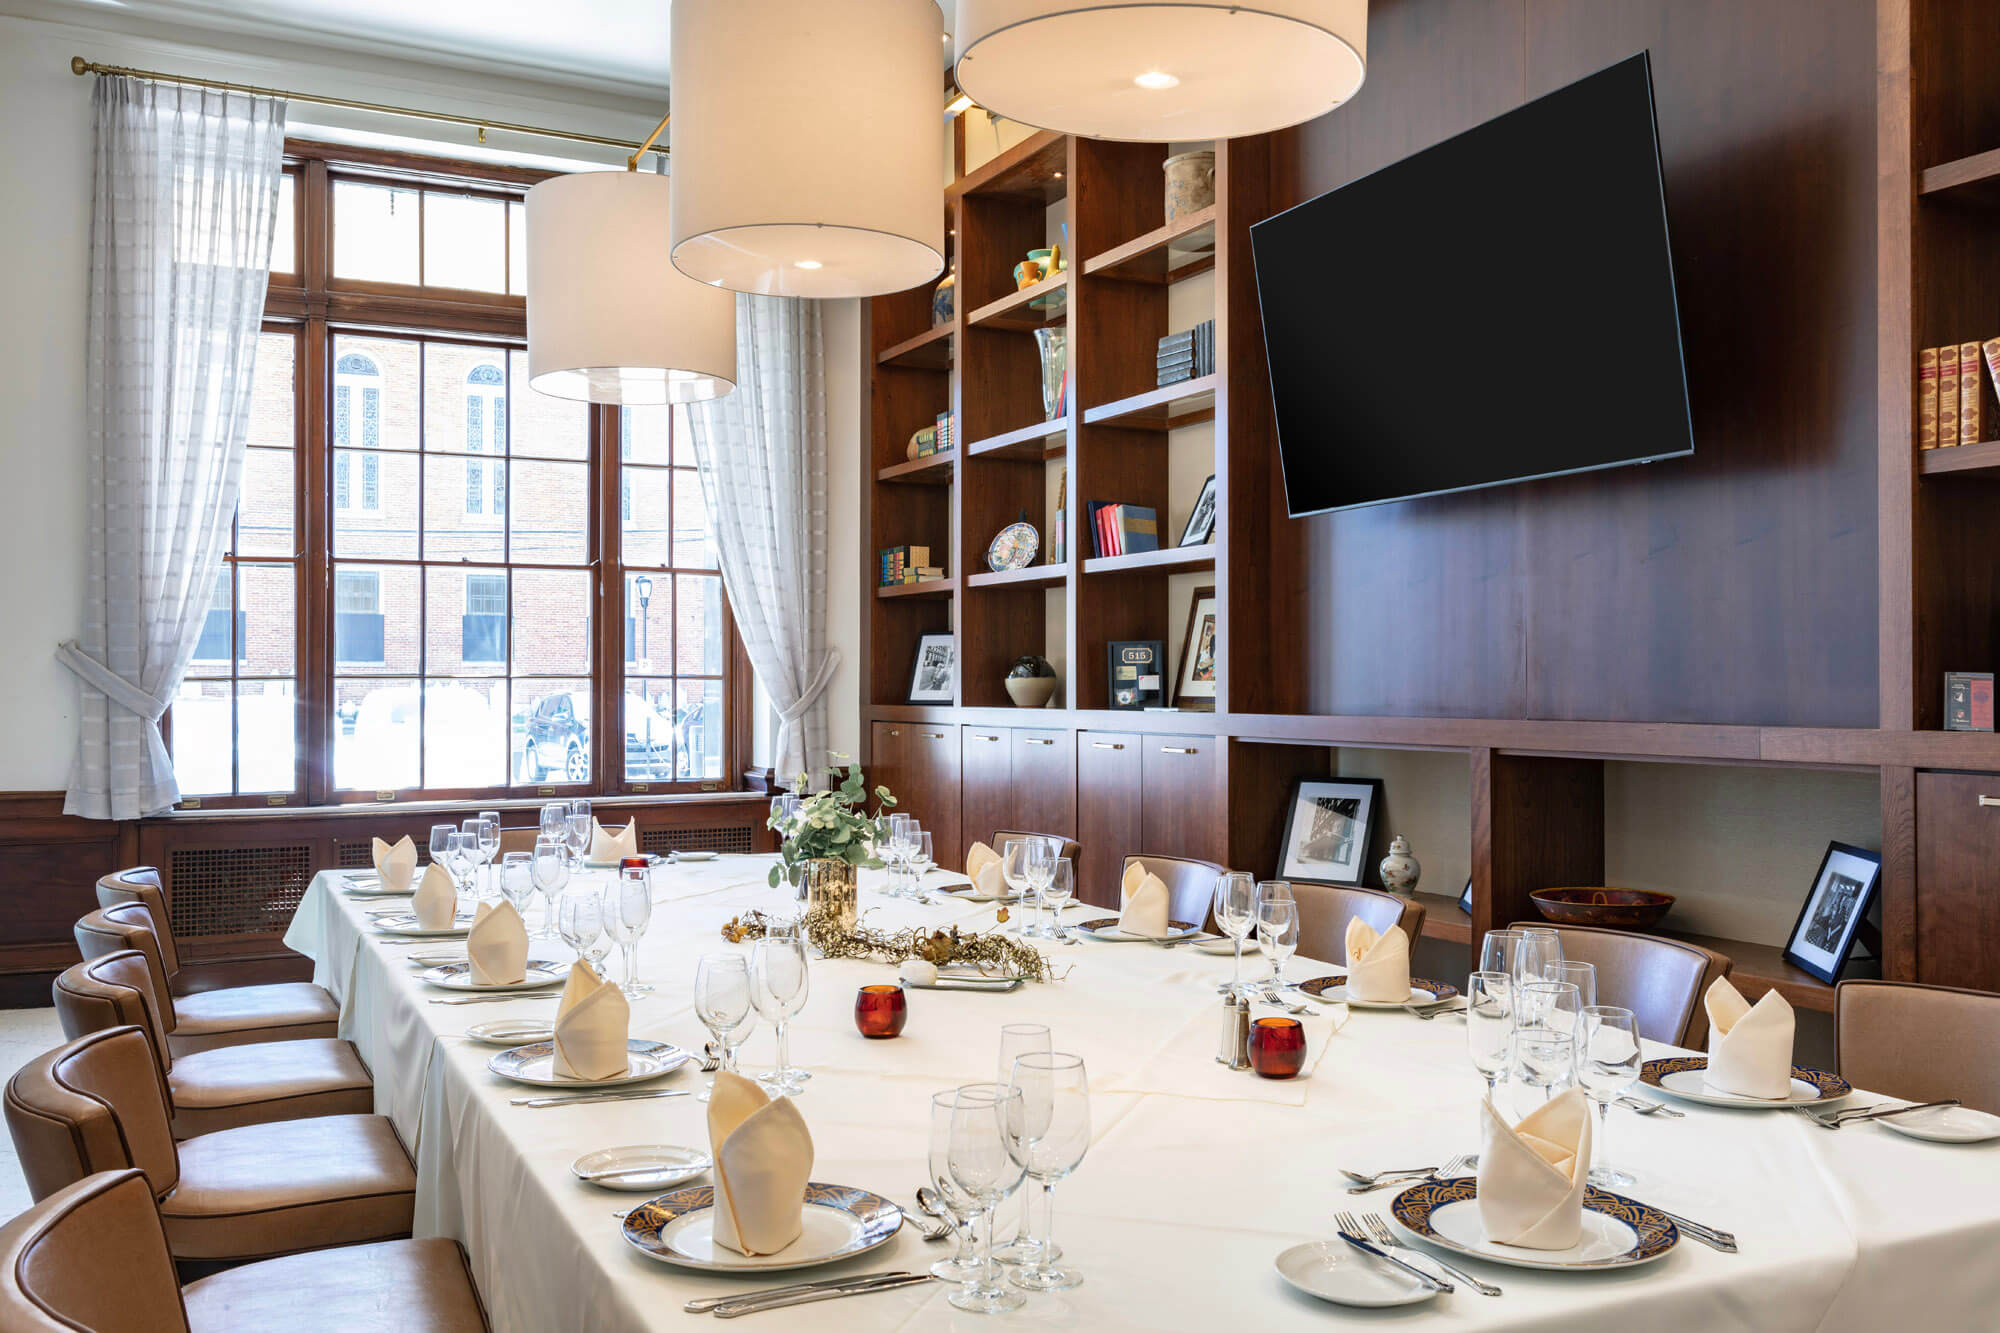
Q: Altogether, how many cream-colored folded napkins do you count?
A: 11